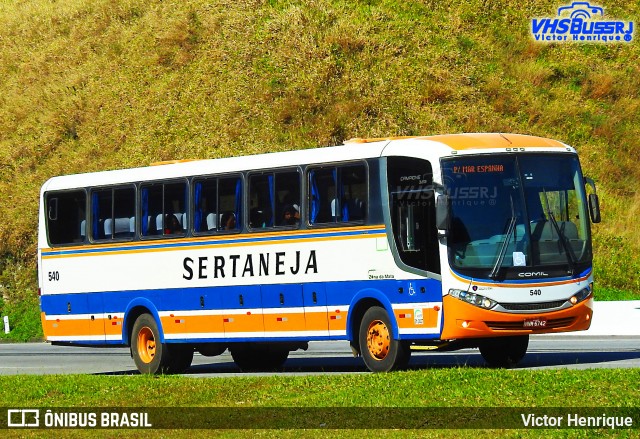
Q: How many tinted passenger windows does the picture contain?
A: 6